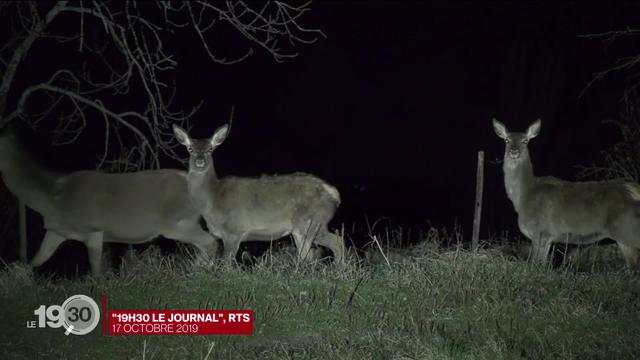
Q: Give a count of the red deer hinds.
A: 3